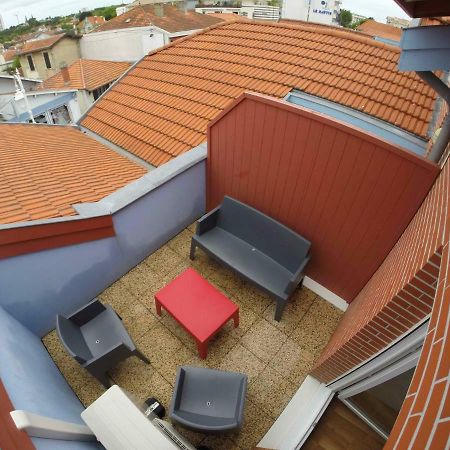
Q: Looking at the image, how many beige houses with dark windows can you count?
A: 1